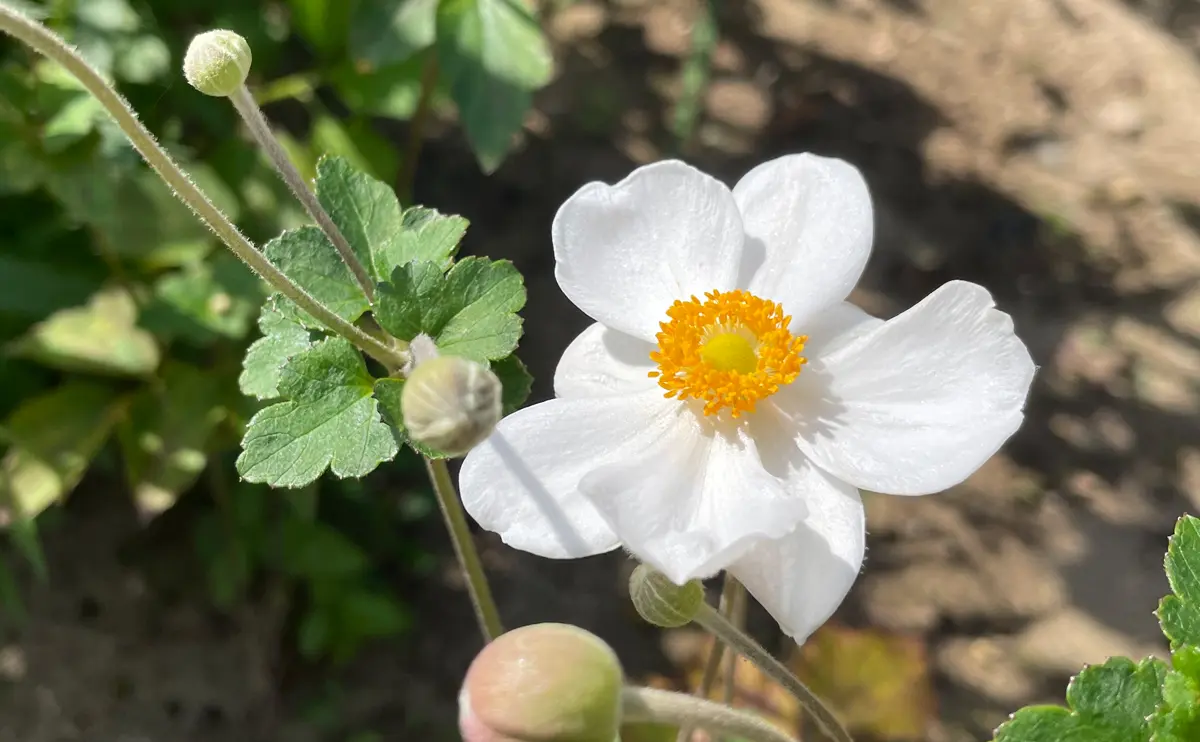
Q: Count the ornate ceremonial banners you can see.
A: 0